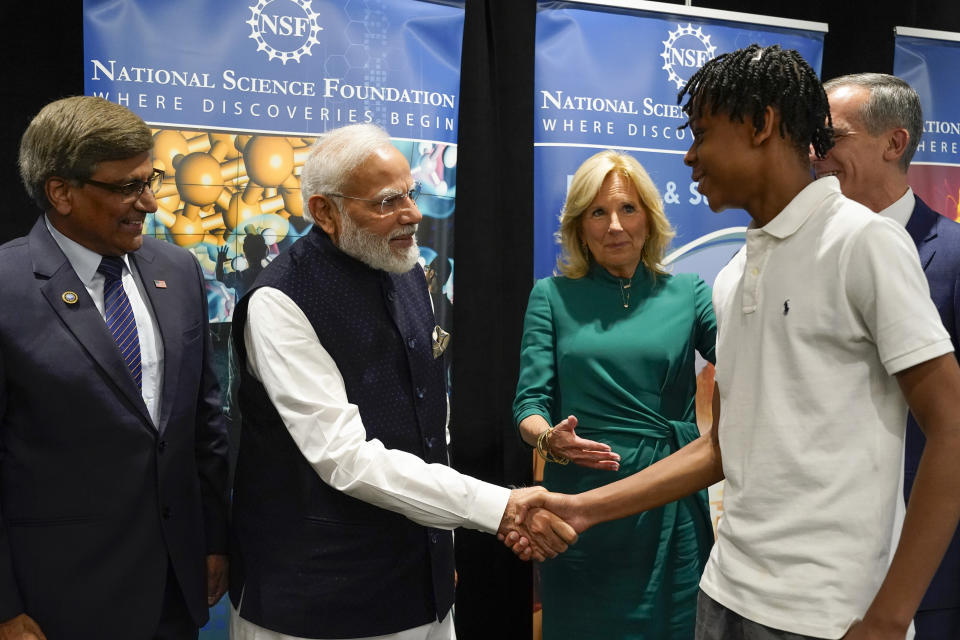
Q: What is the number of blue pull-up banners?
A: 3